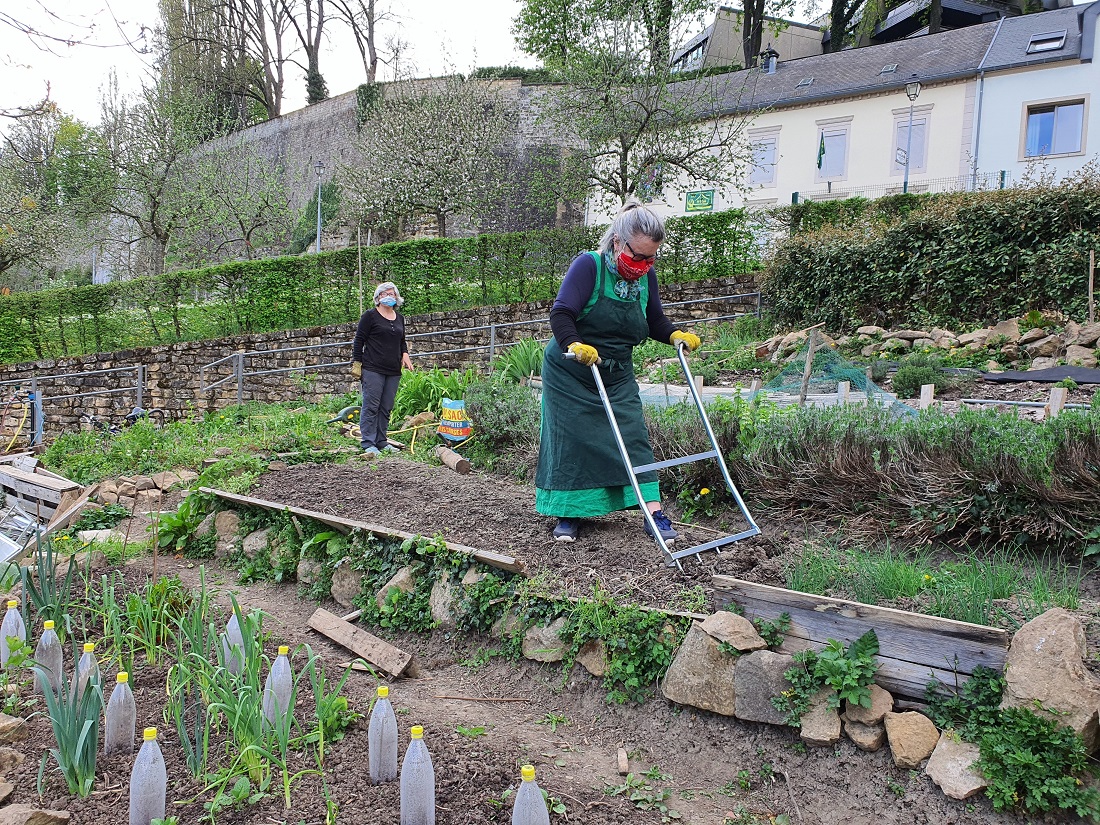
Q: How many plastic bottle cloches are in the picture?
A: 10